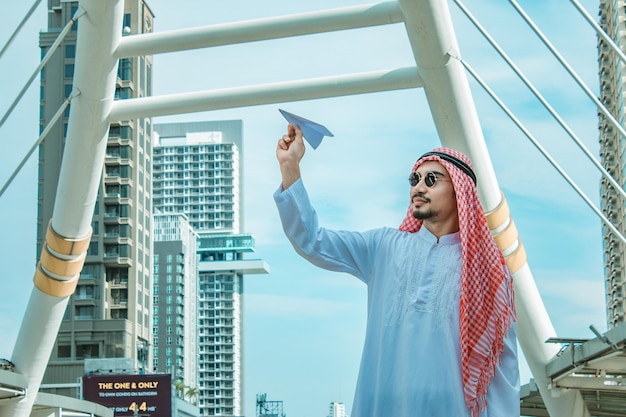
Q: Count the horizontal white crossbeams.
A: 2